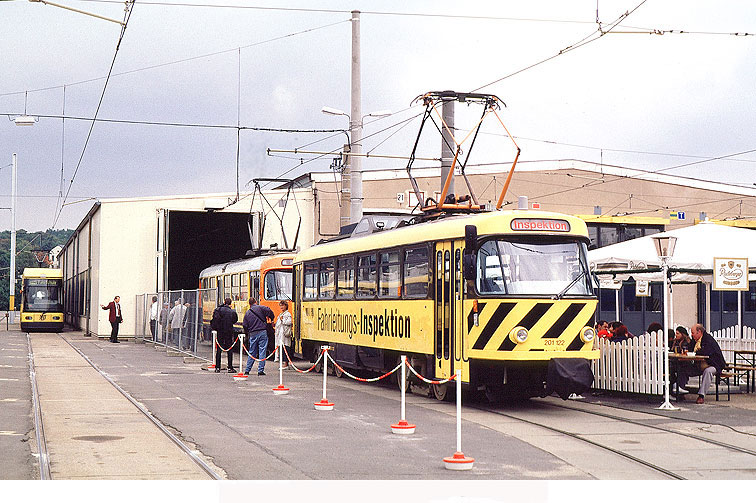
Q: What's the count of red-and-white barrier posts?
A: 6